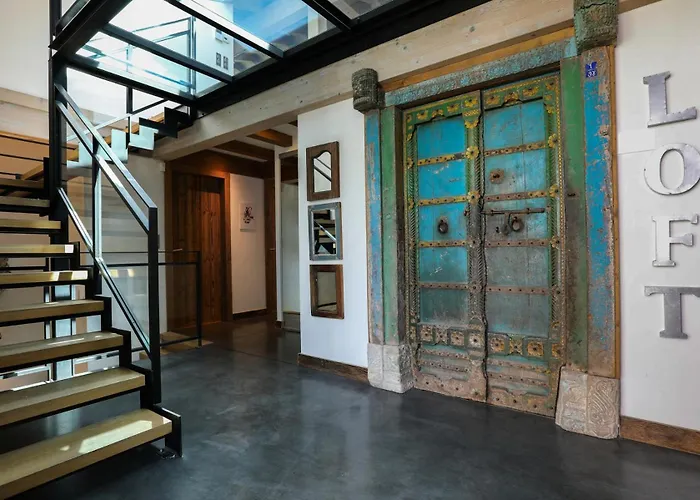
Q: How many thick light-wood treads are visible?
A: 9